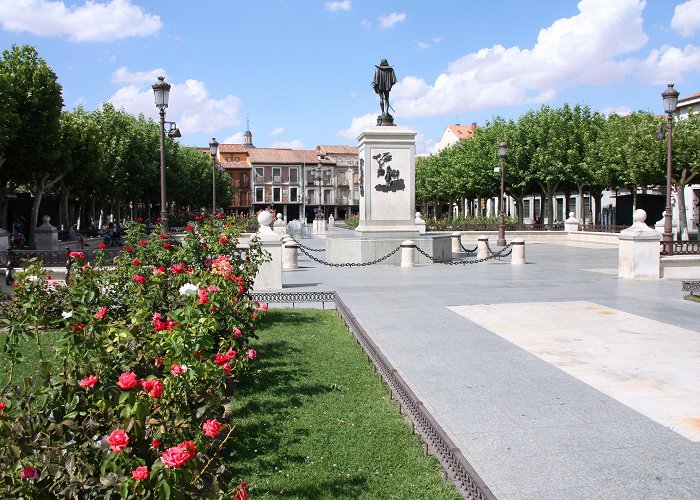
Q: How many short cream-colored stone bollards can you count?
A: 7